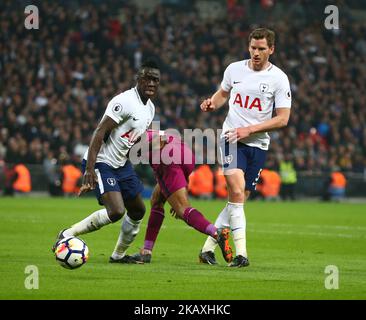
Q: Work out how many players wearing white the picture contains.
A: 2